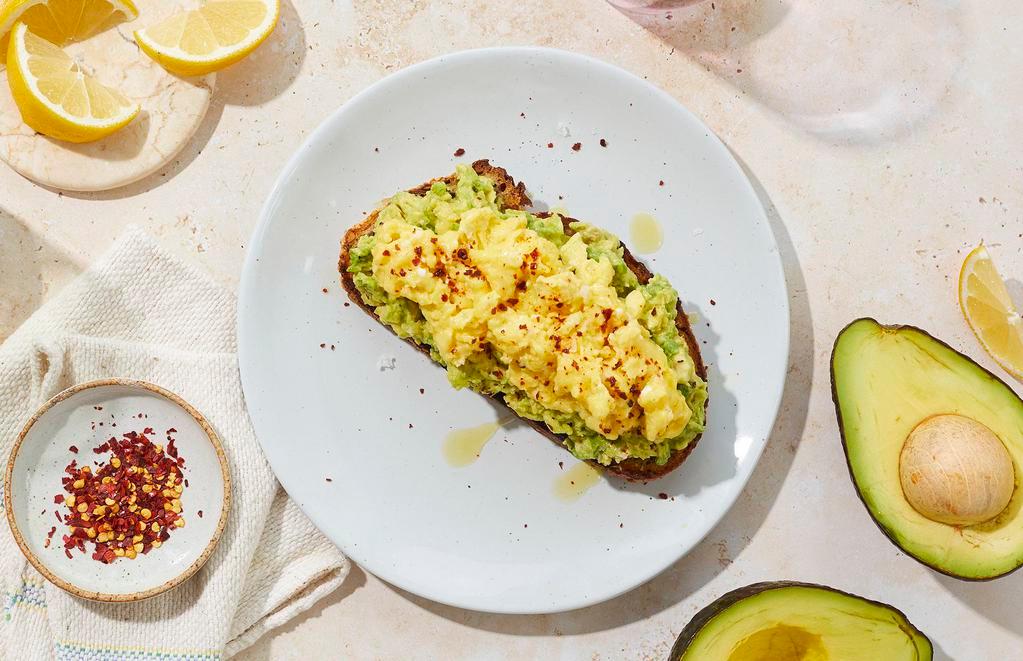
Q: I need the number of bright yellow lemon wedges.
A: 4